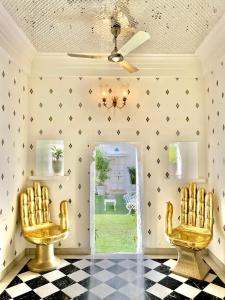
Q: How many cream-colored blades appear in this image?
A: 3